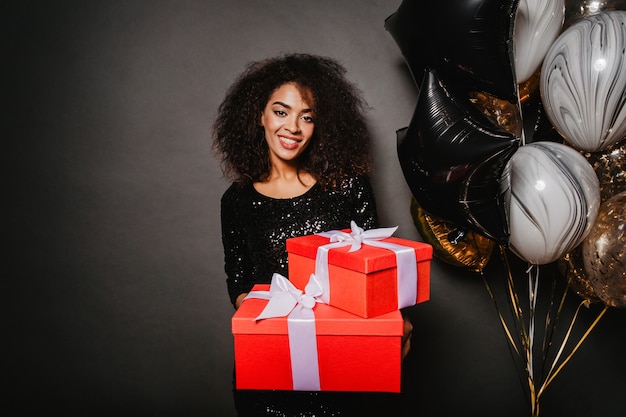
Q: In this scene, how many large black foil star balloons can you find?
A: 2